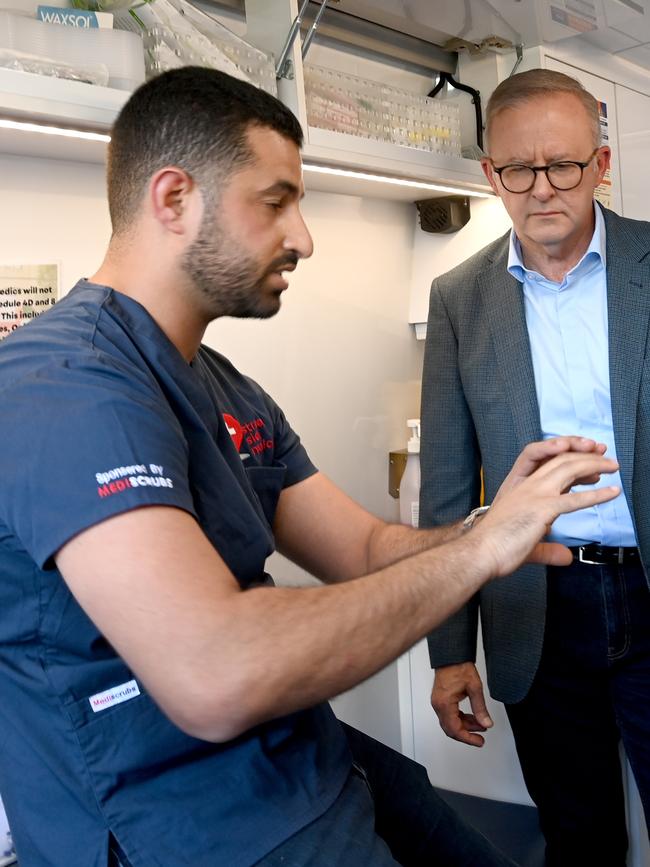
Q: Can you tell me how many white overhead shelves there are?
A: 2